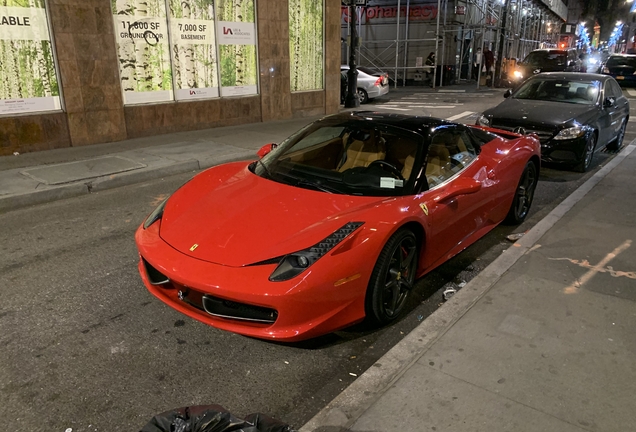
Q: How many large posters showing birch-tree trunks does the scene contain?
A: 5